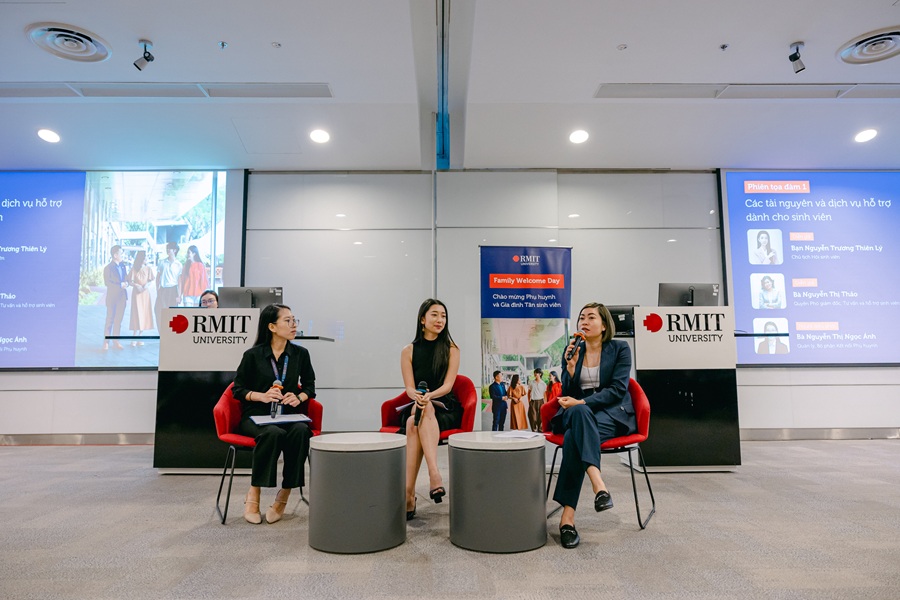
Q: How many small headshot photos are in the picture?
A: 3